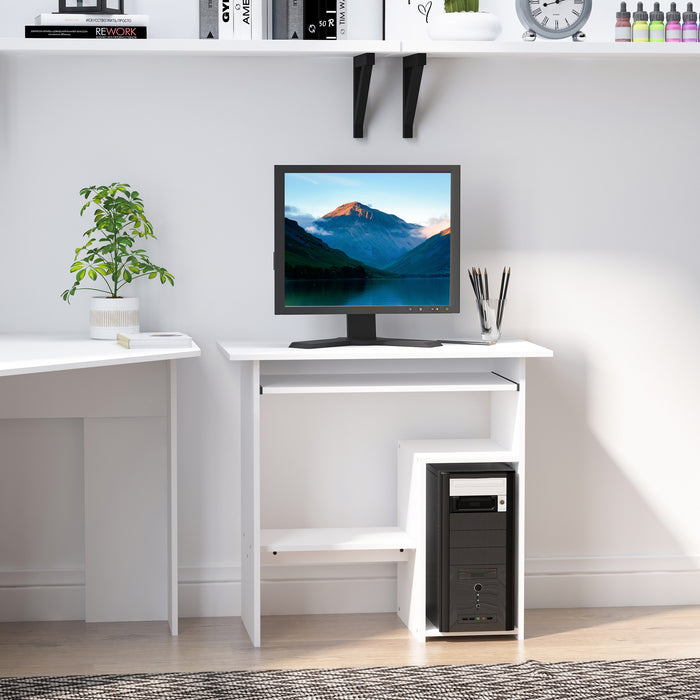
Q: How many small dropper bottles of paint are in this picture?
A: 5